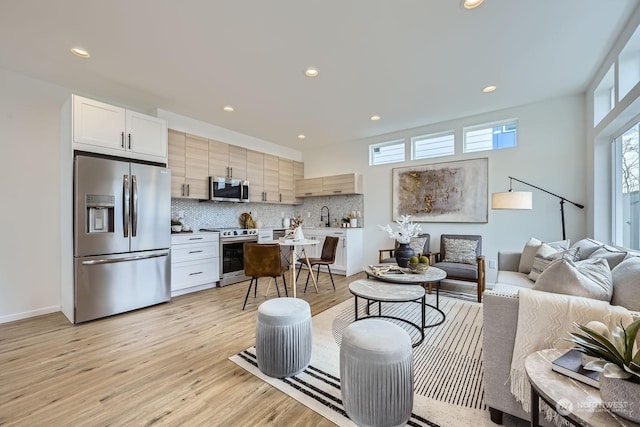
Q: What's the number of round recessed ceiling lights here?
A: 7